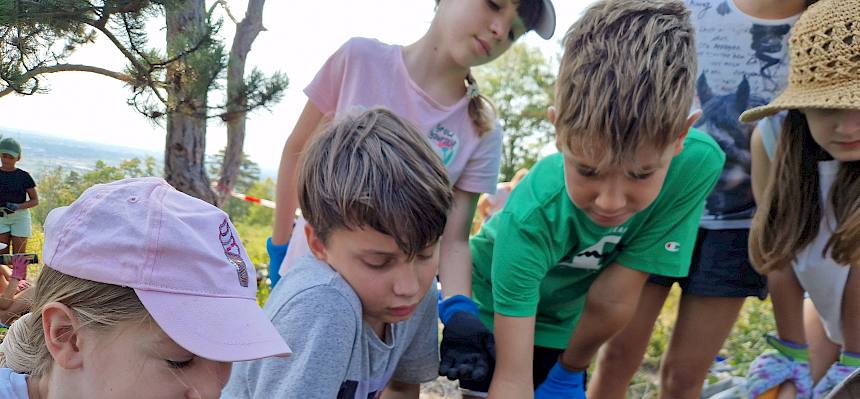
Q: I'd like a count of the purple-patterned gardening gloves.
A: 2